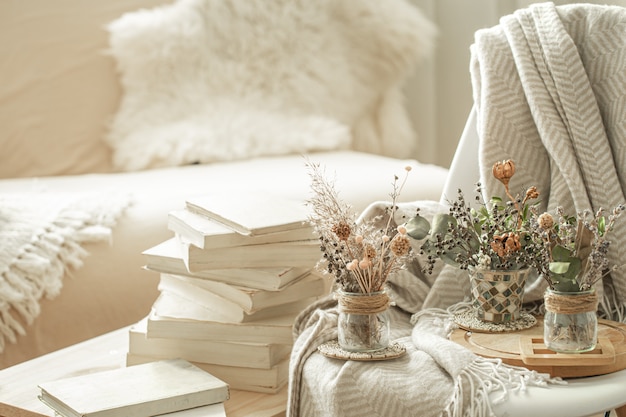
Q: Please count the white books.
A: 11